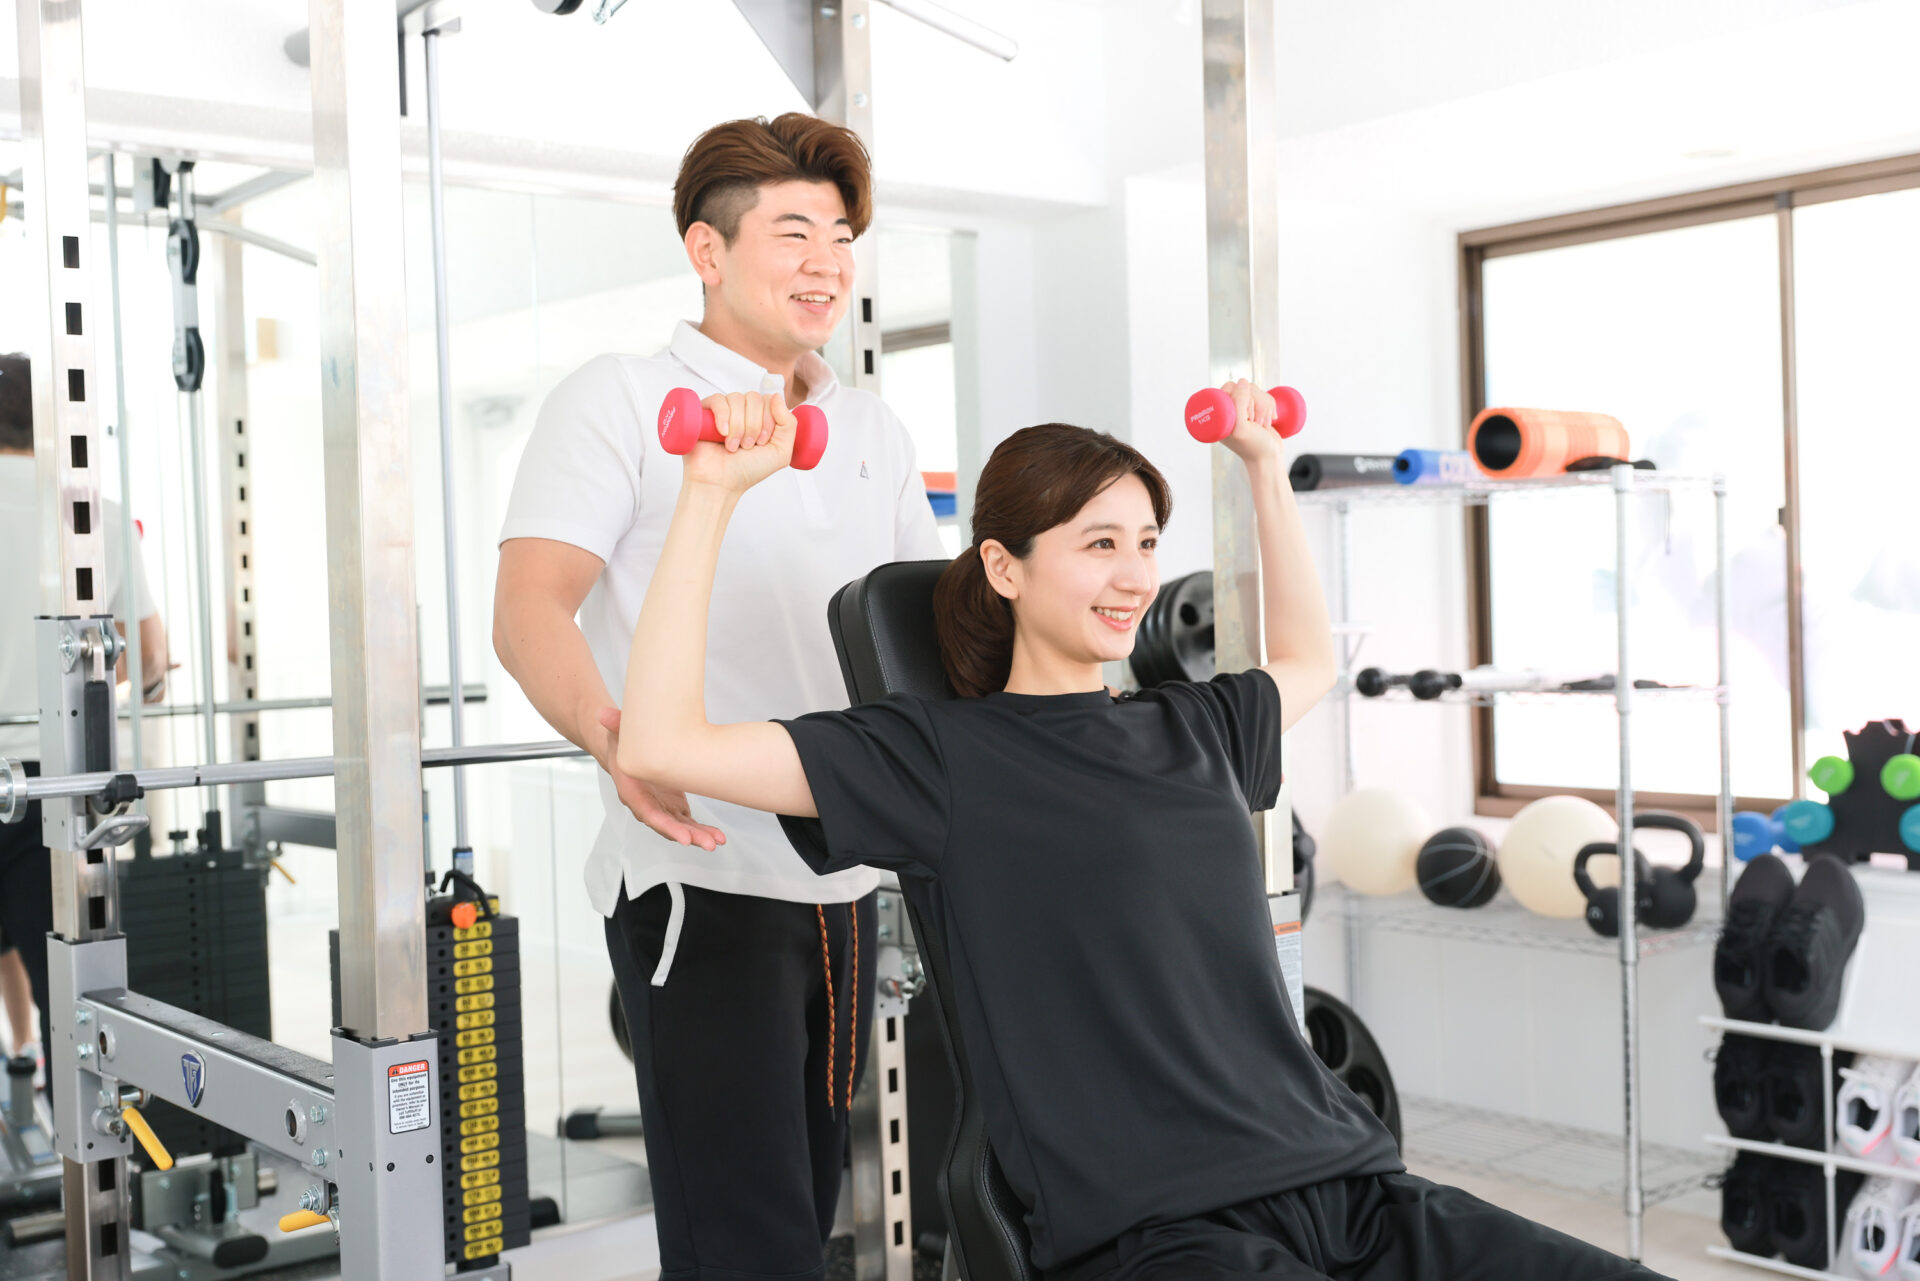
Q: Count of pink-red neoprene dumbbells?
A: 2